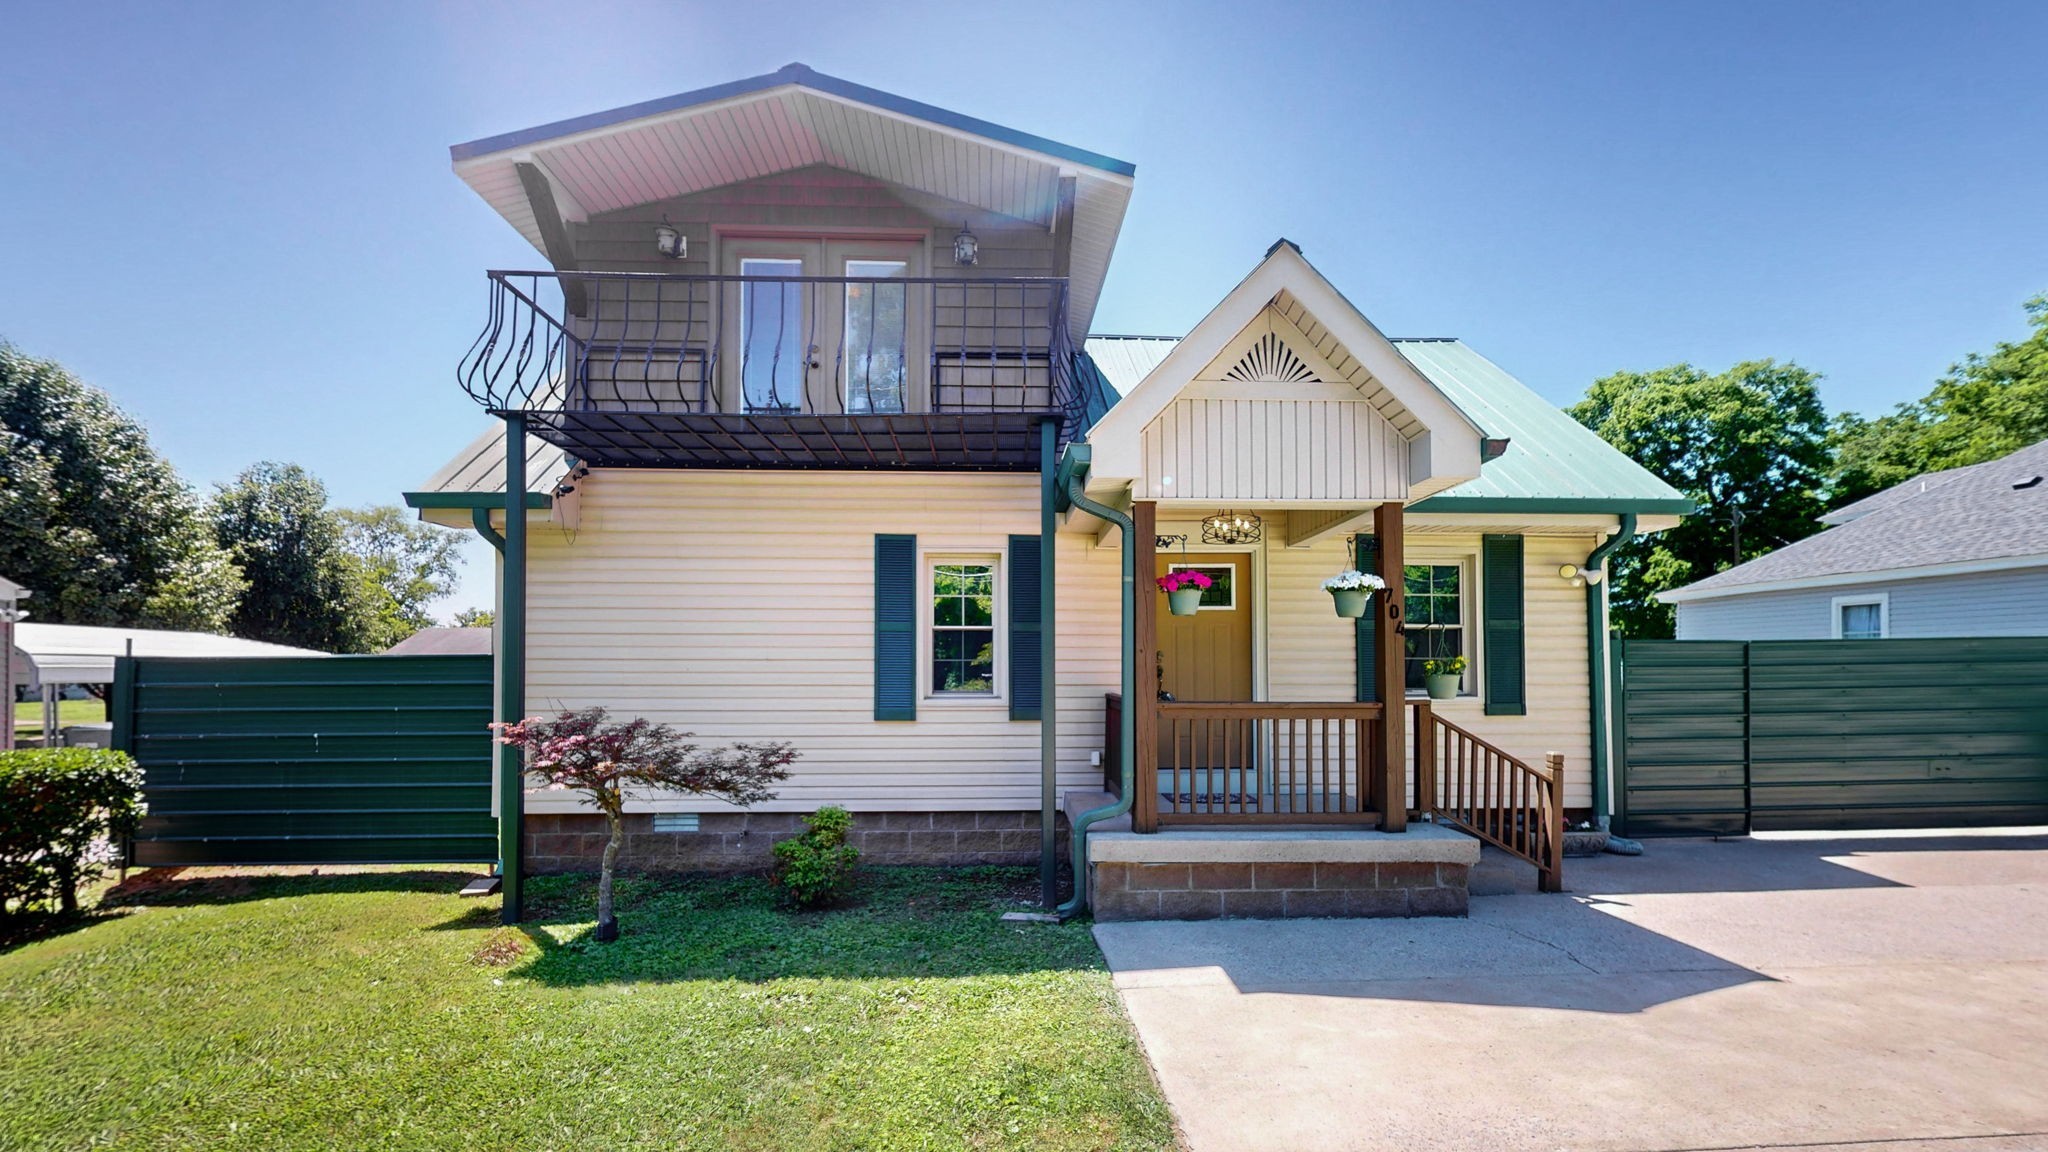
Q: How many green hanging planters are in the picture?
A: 3